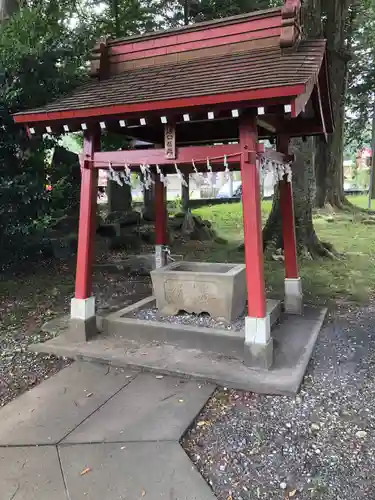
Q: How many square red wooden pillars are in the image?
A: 4